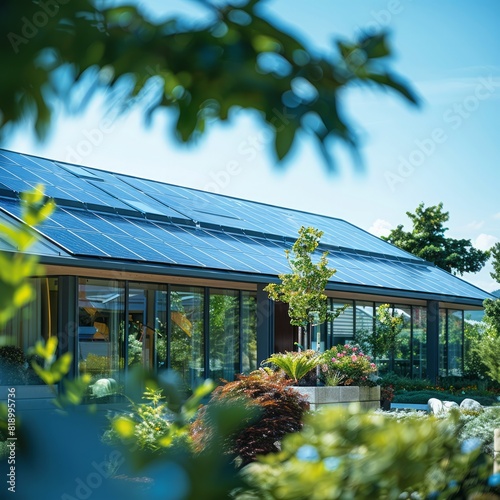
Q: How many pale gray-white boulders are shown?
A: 3